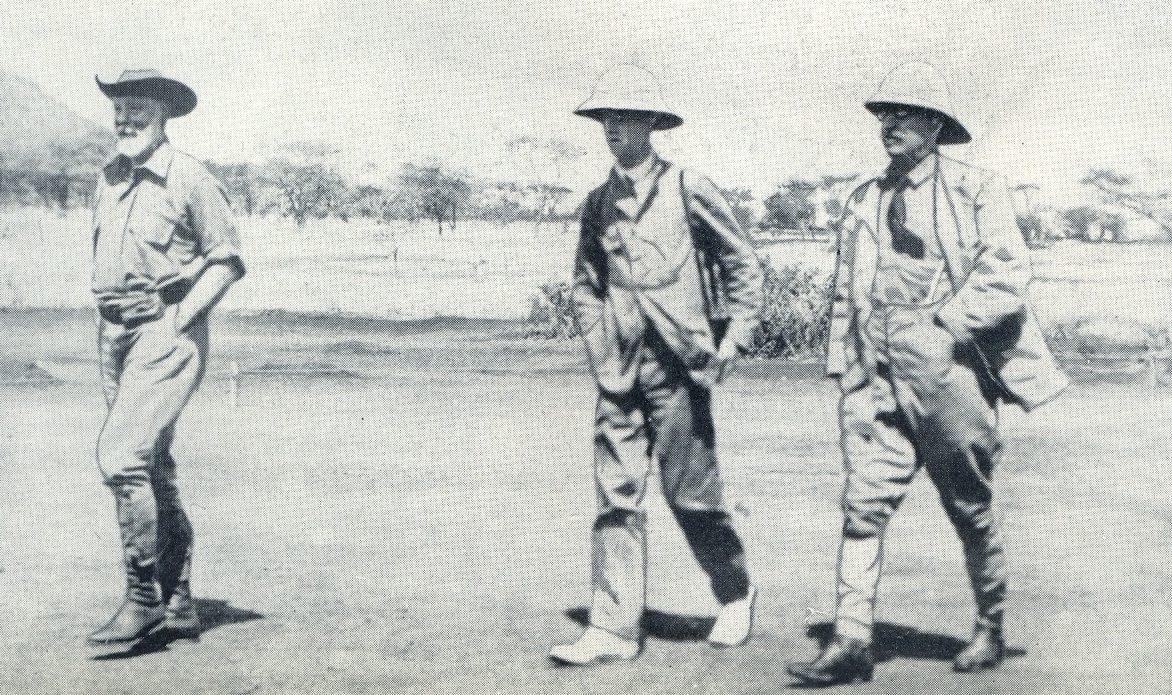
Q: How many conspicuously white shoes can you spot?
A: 2